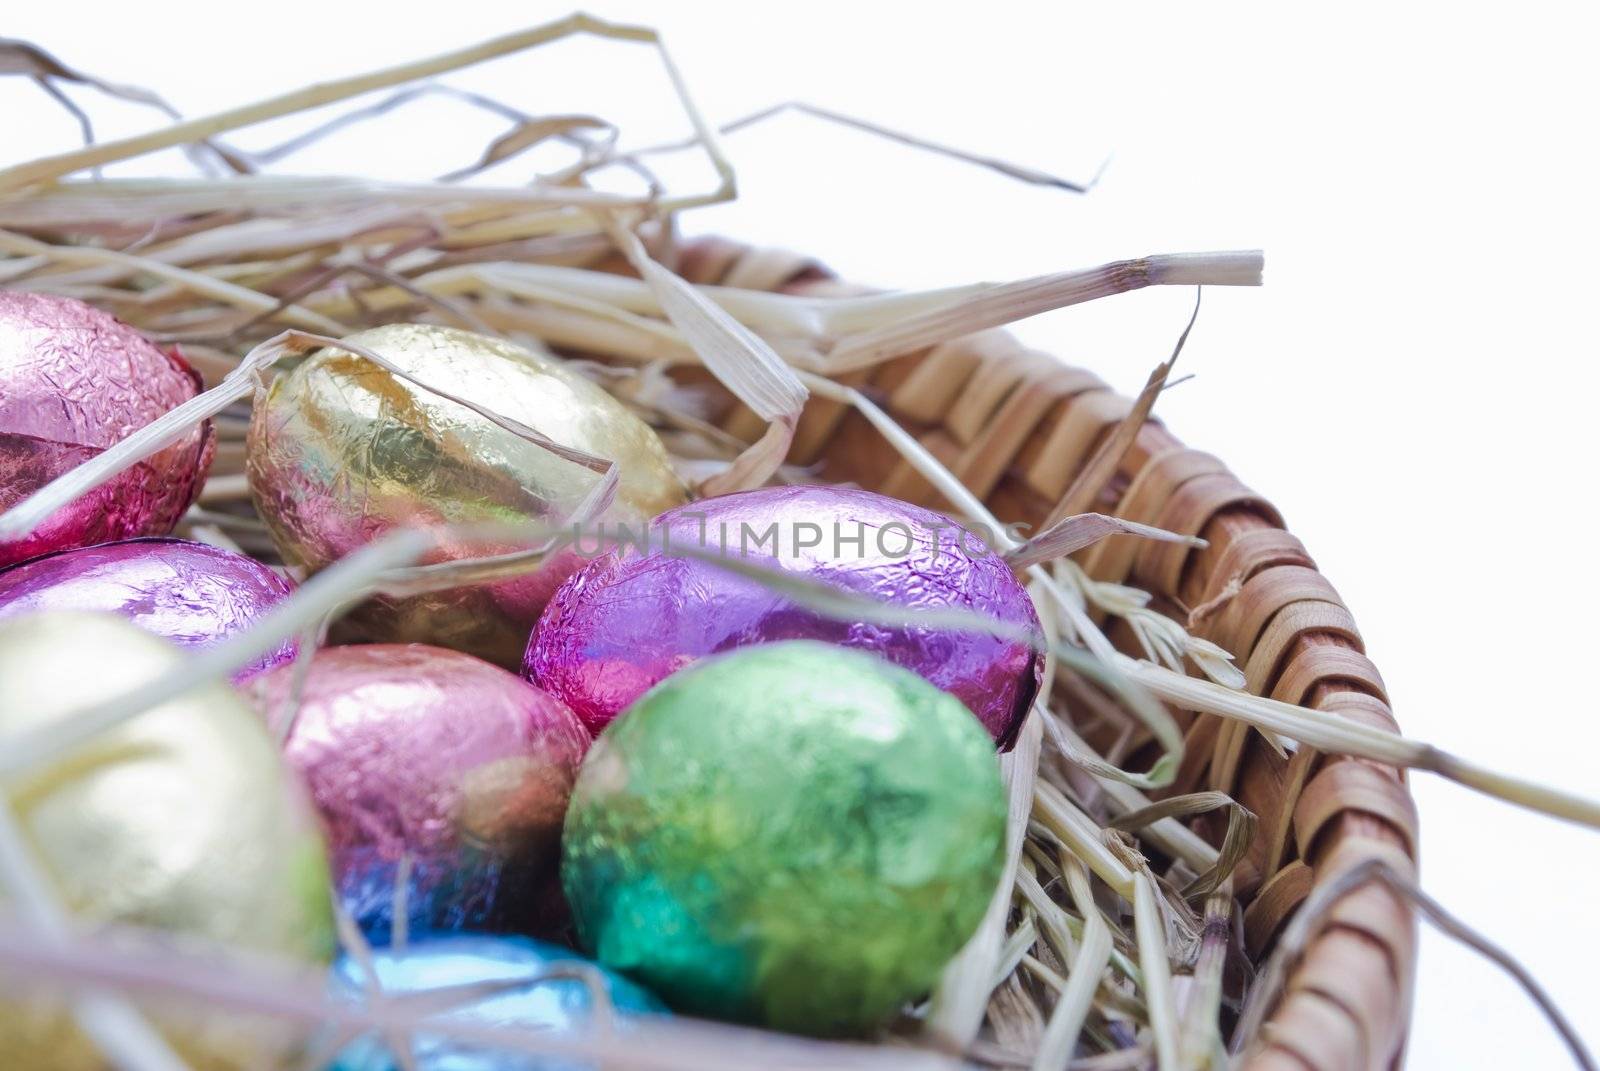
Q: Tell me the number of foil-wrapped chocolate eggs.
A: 8